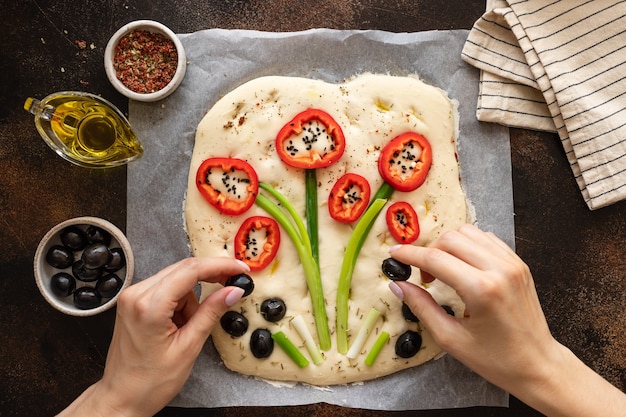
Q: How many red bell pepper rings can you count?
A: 6